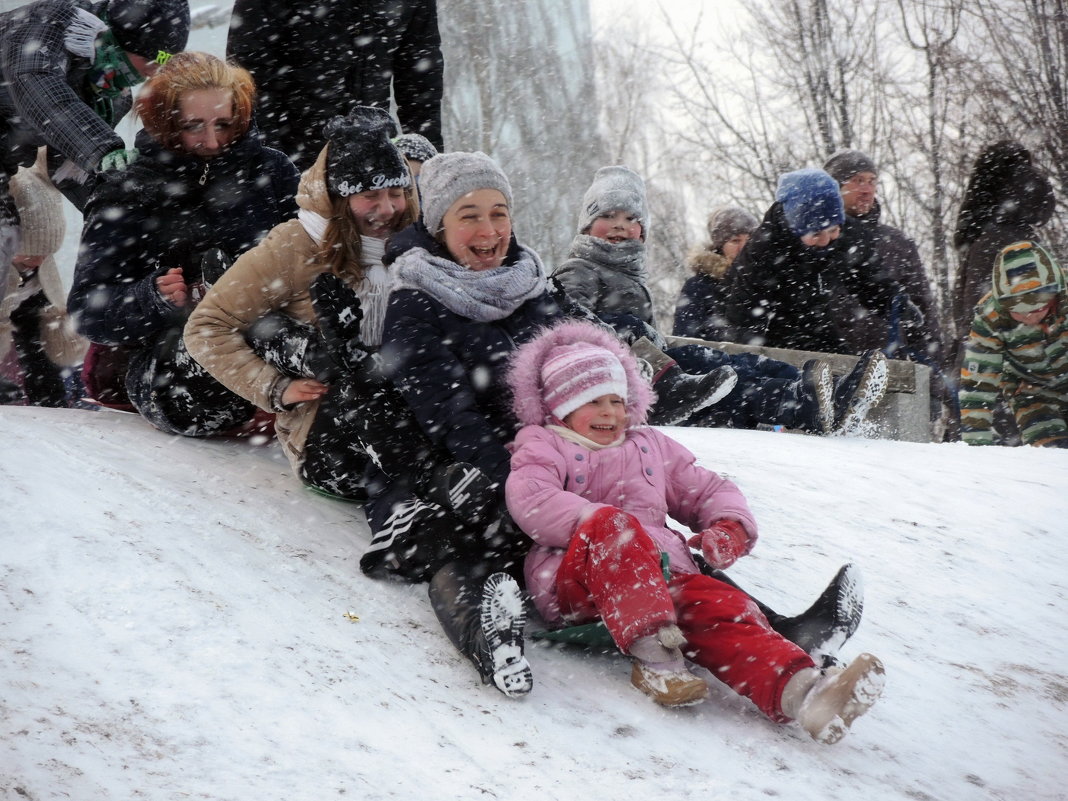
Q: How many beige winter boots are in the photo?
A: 2